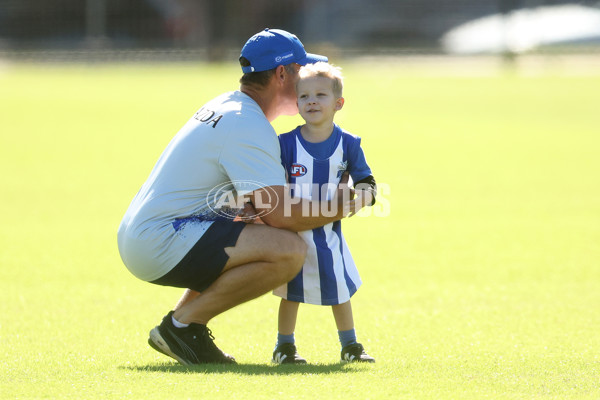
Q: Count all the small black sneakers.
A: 2